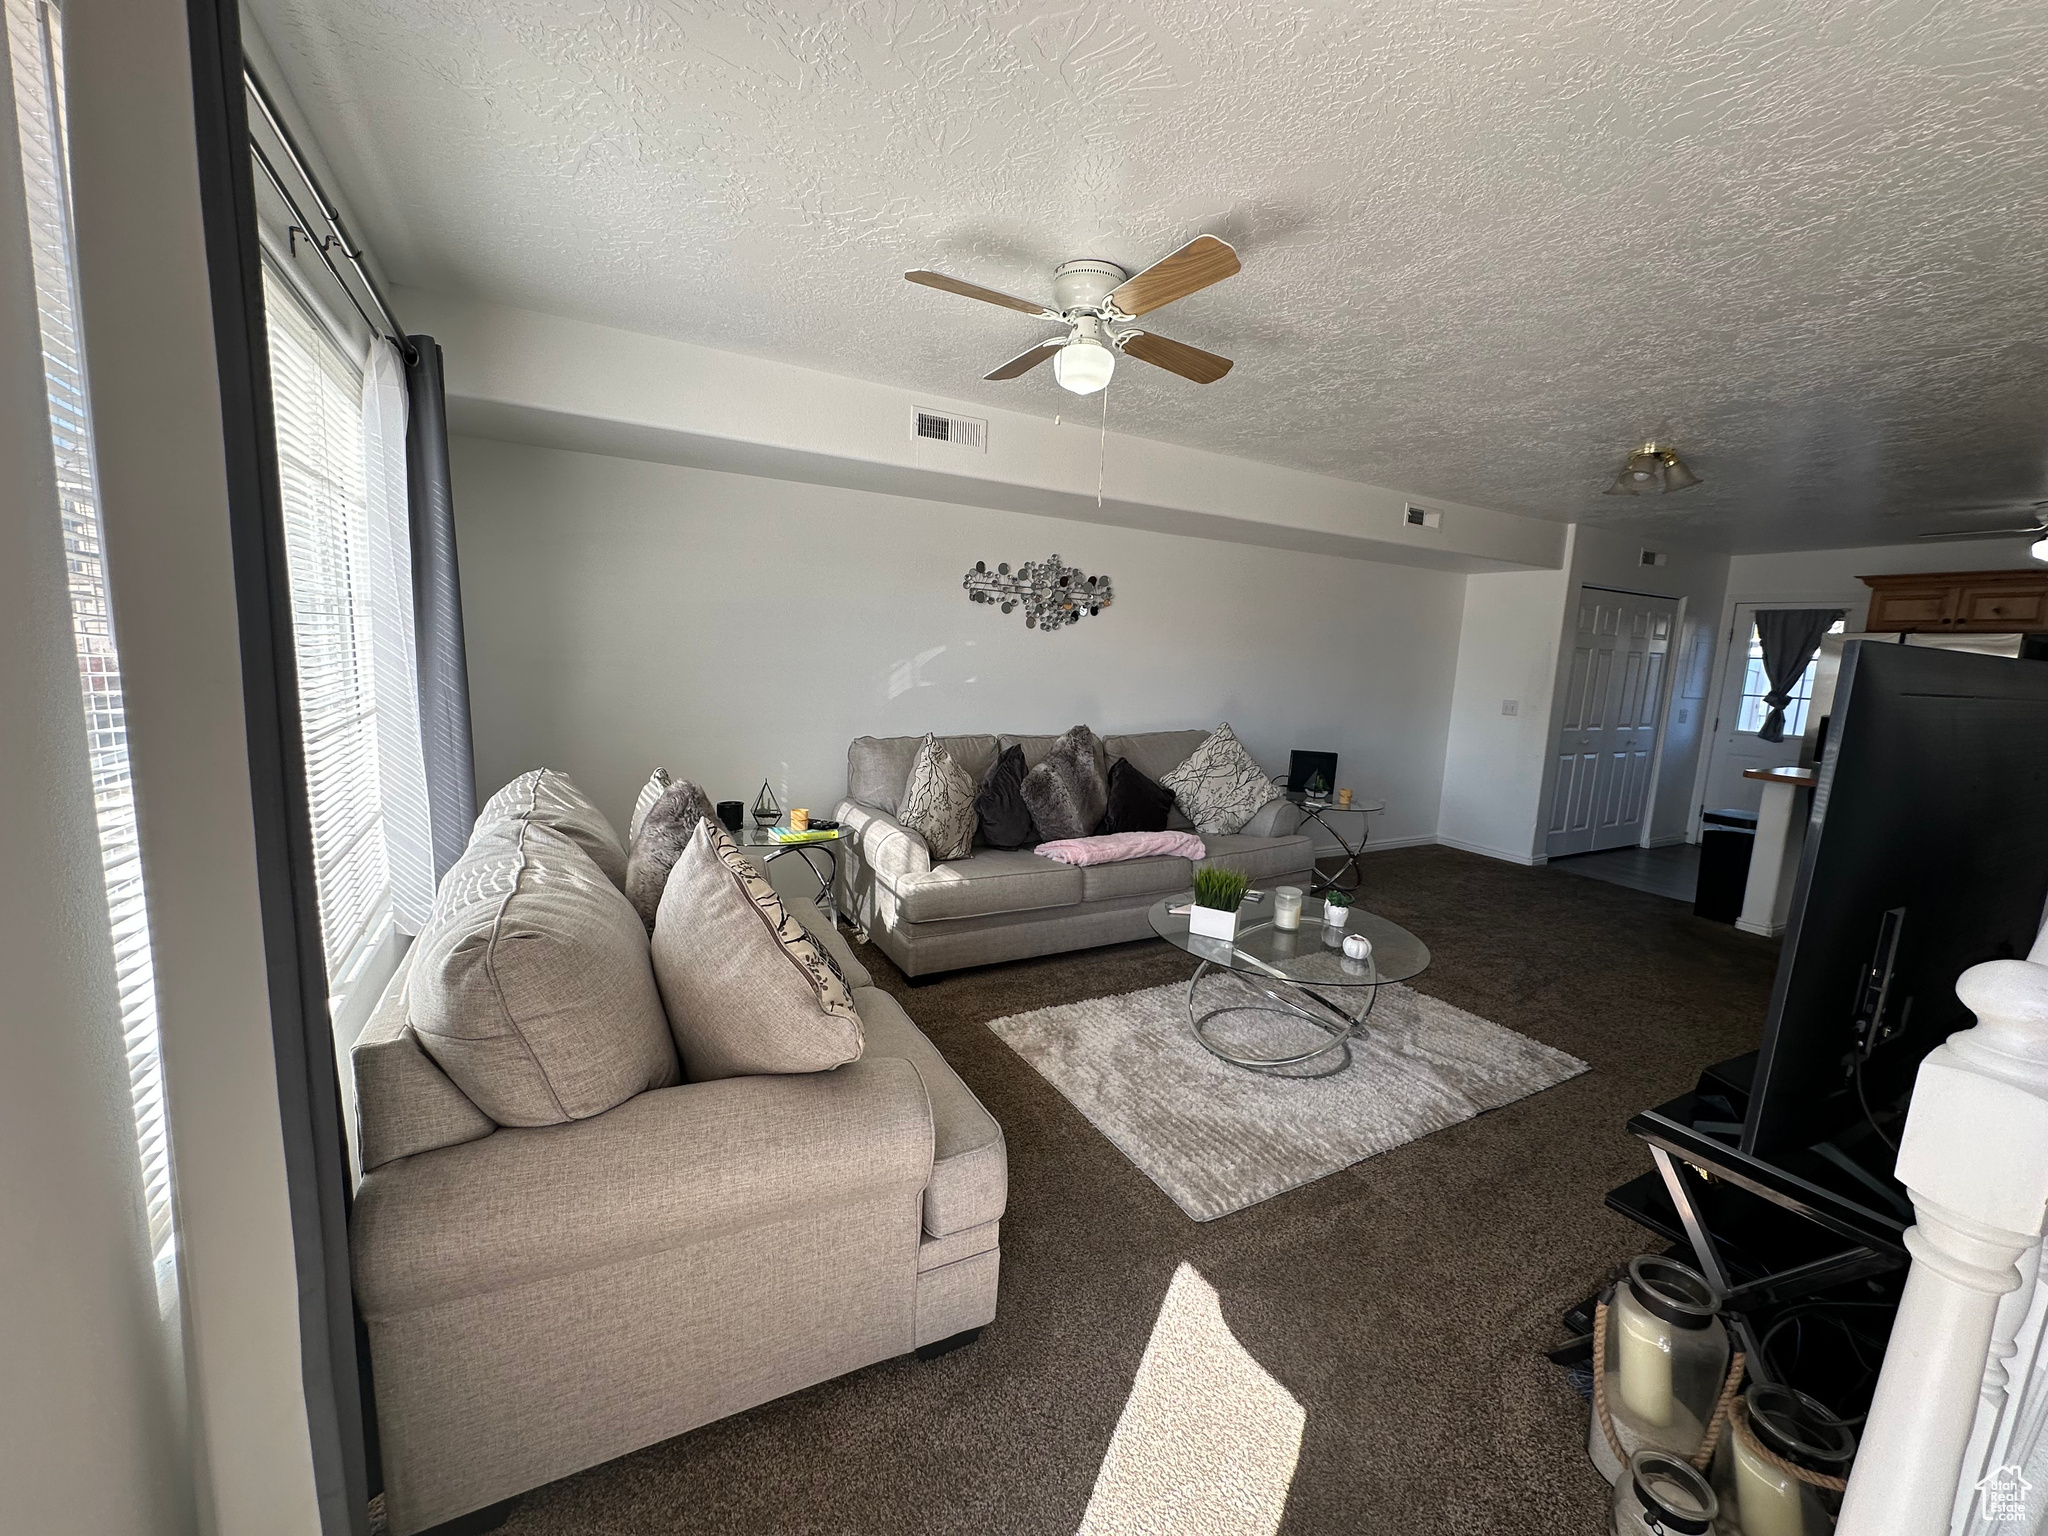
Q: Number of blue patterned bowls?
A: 0